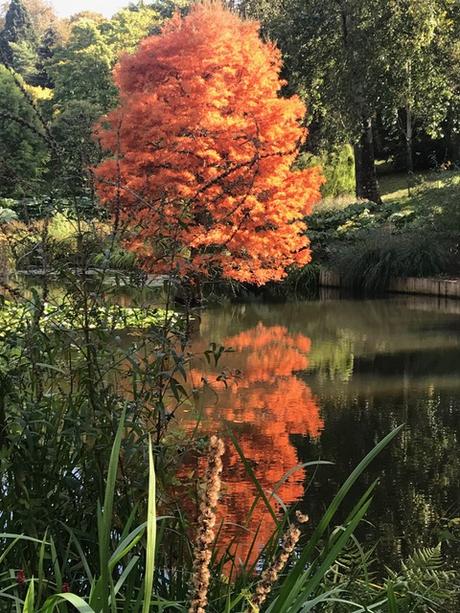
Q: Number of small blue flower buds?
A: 0